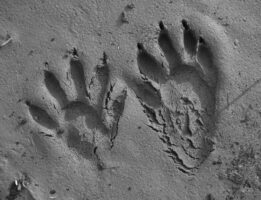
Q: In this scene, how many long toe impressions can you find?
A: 10